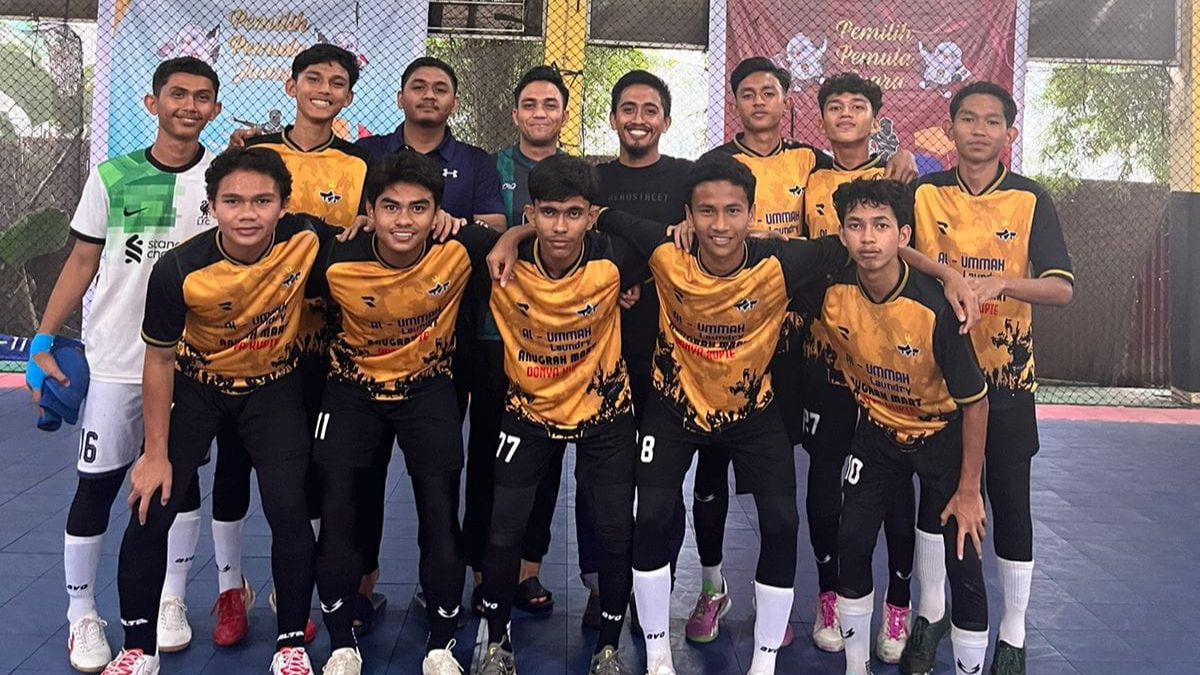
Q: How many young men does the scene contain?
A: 13